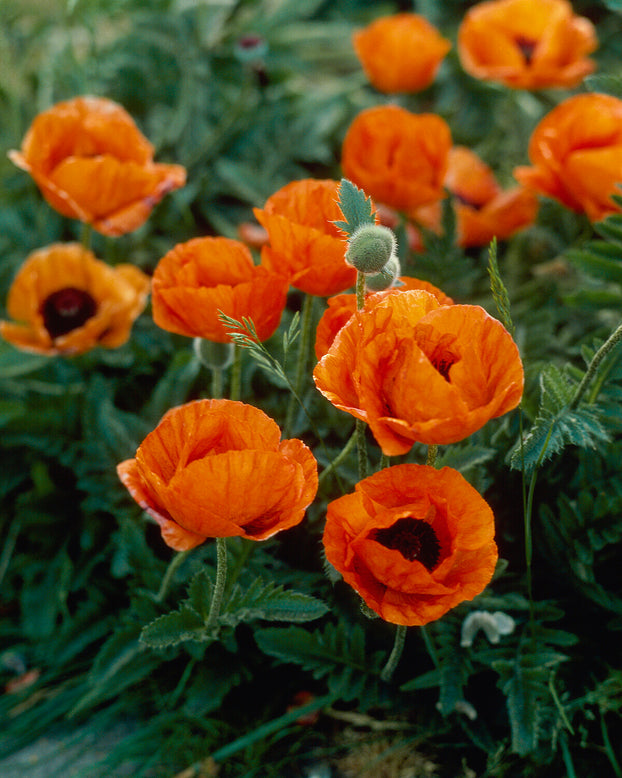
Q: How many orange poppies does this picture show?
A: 13